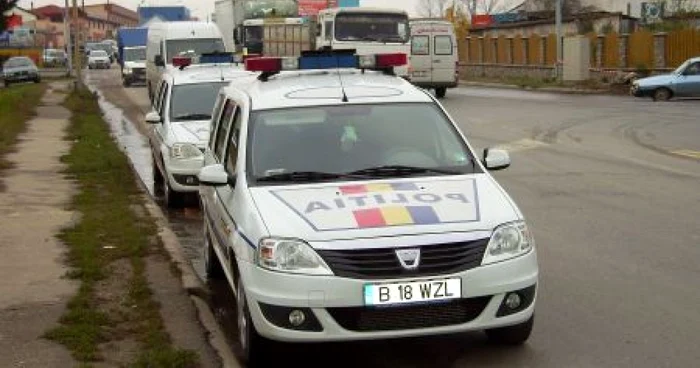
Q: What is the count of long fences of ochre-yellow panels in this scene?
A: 1